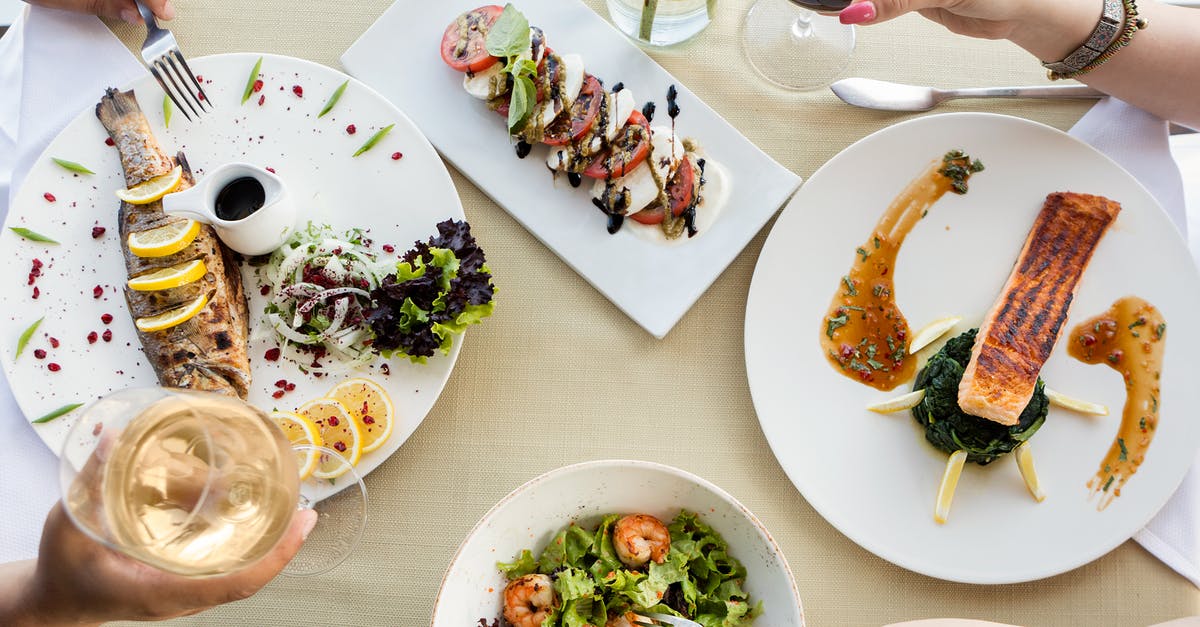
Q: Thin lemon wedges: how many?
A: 5